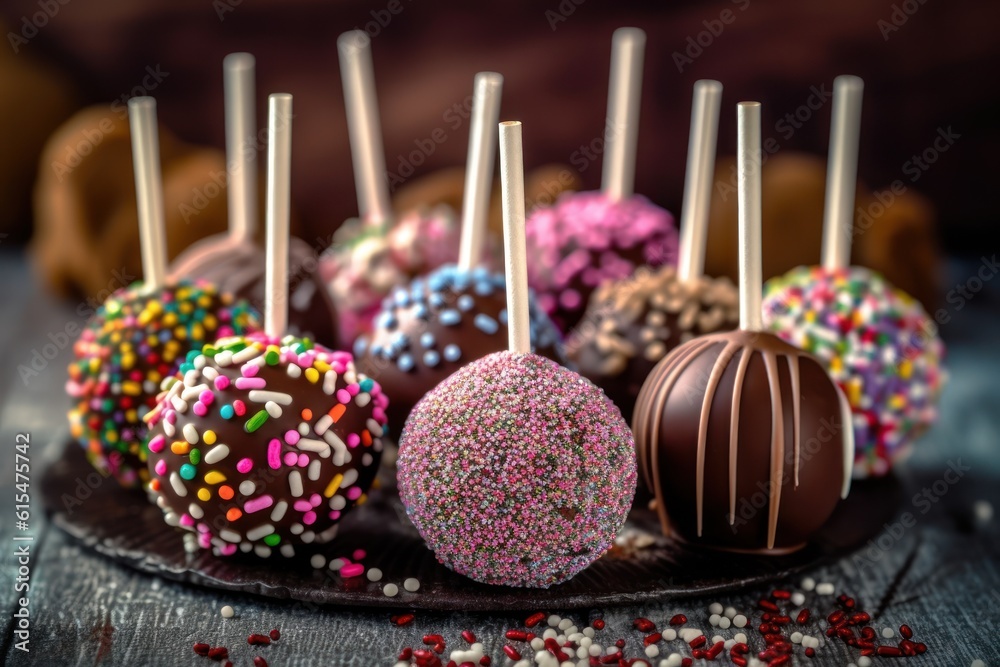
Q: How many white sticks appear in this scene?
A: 10